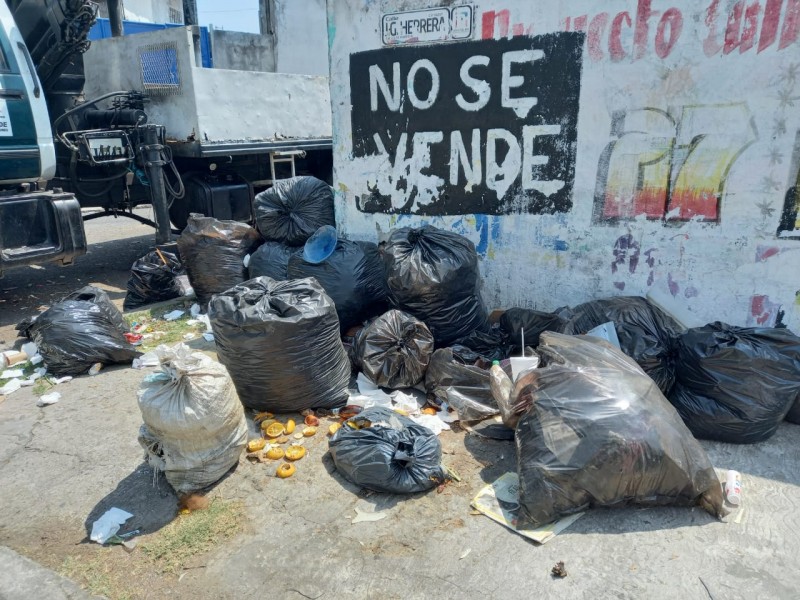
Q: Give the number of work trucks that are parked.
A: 1